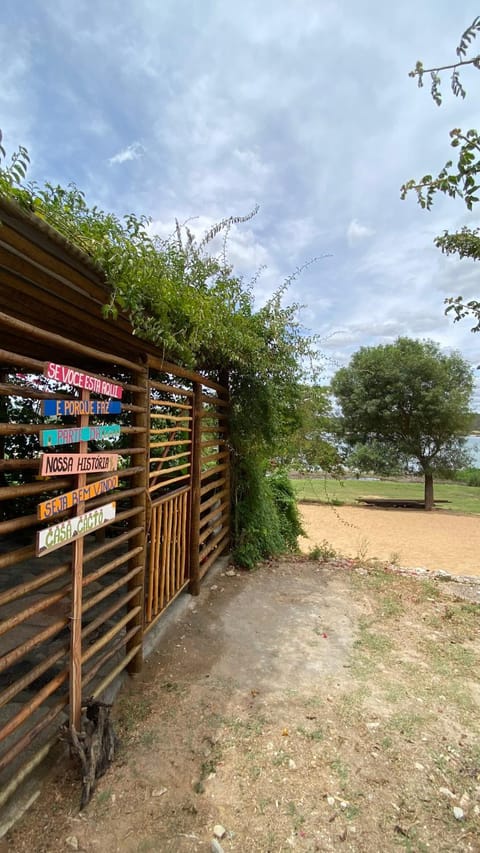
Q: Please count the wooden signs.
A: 6